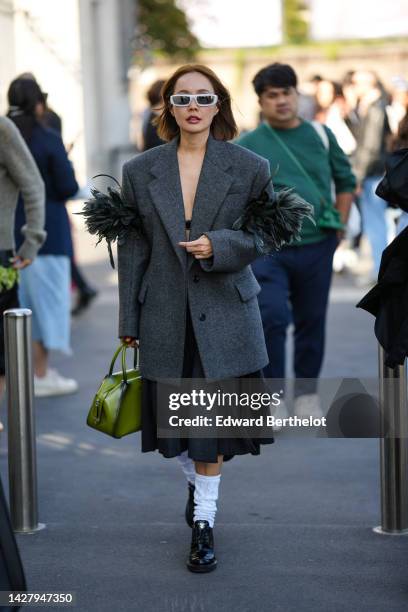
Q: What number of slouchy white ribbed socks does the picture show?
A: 2